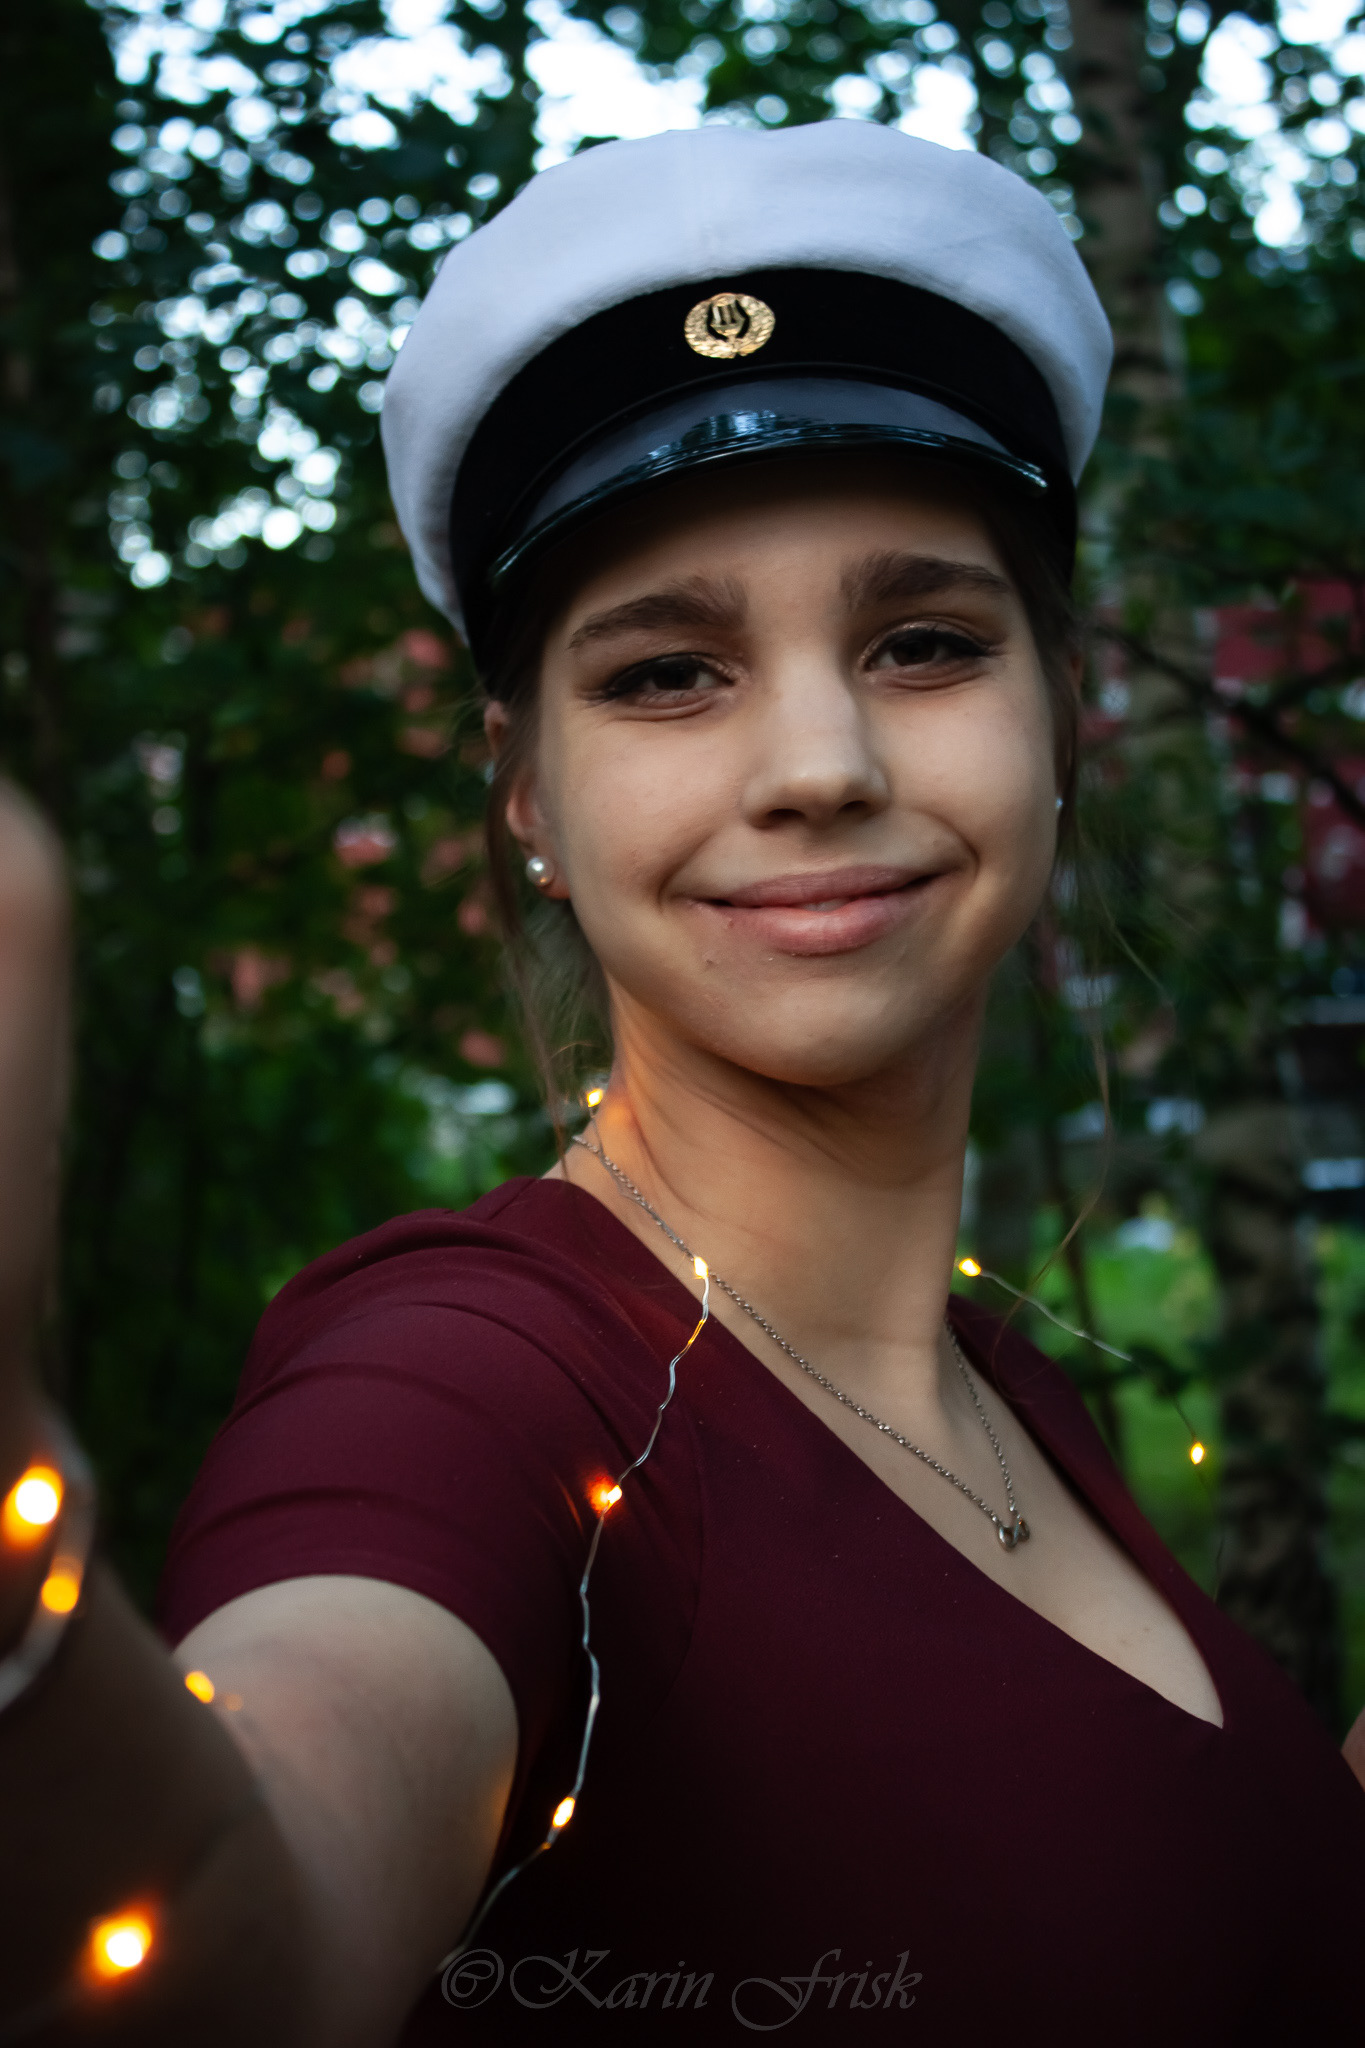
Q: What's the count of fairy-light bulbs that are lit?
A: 10